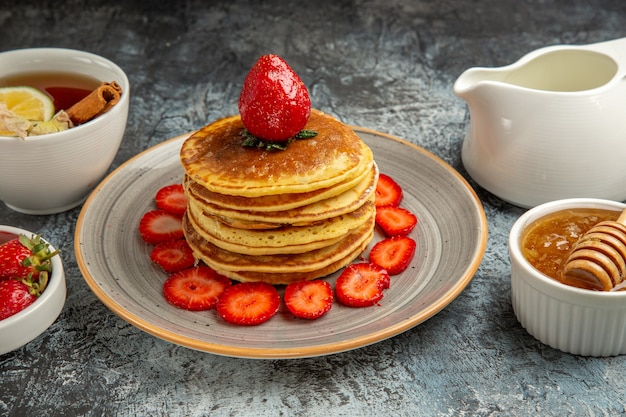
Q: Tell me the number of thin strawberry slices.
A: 10